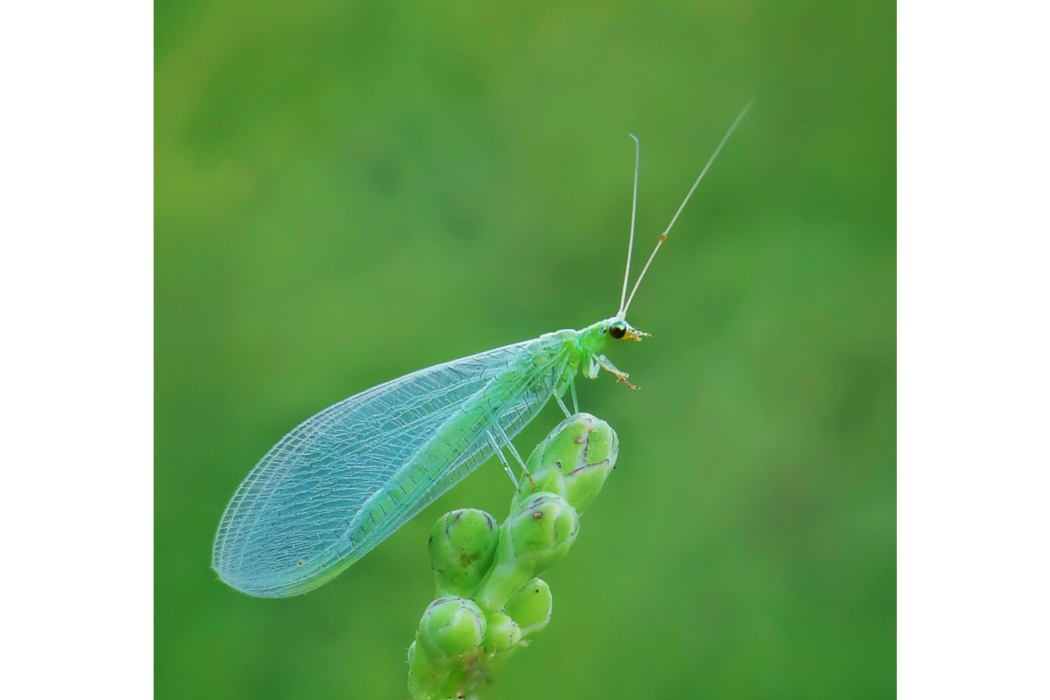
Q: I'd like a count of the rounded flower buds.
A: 6